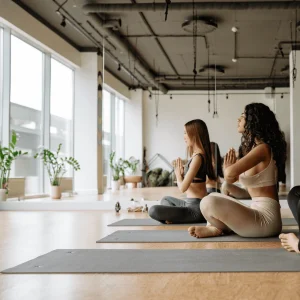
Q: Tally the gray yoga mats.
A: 3